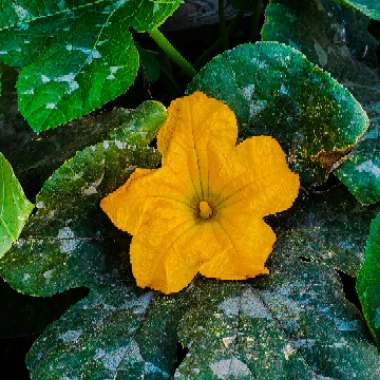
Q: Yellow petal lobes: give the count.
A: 5